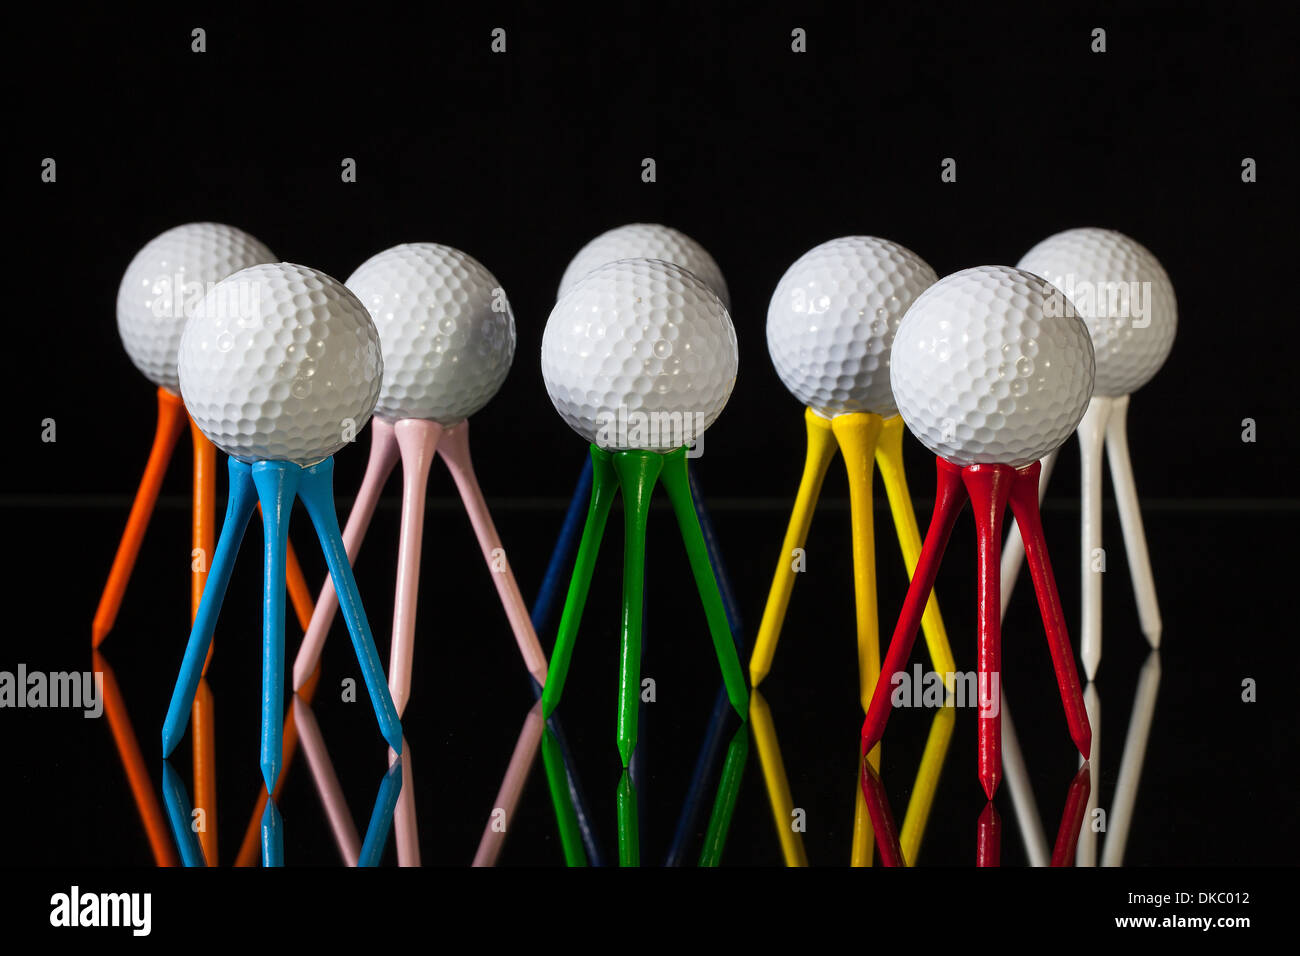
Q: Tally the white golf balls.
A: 8